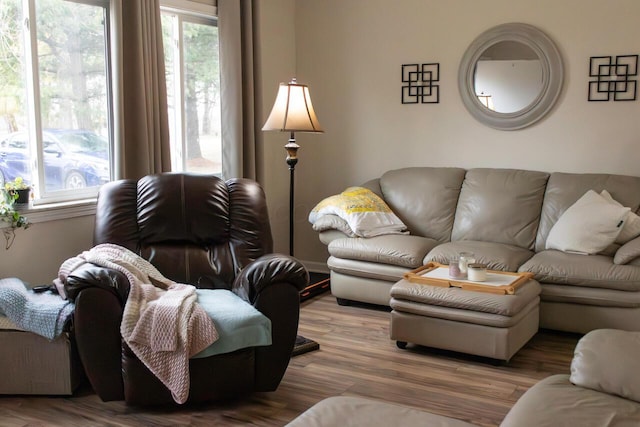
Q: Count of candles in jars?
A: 3